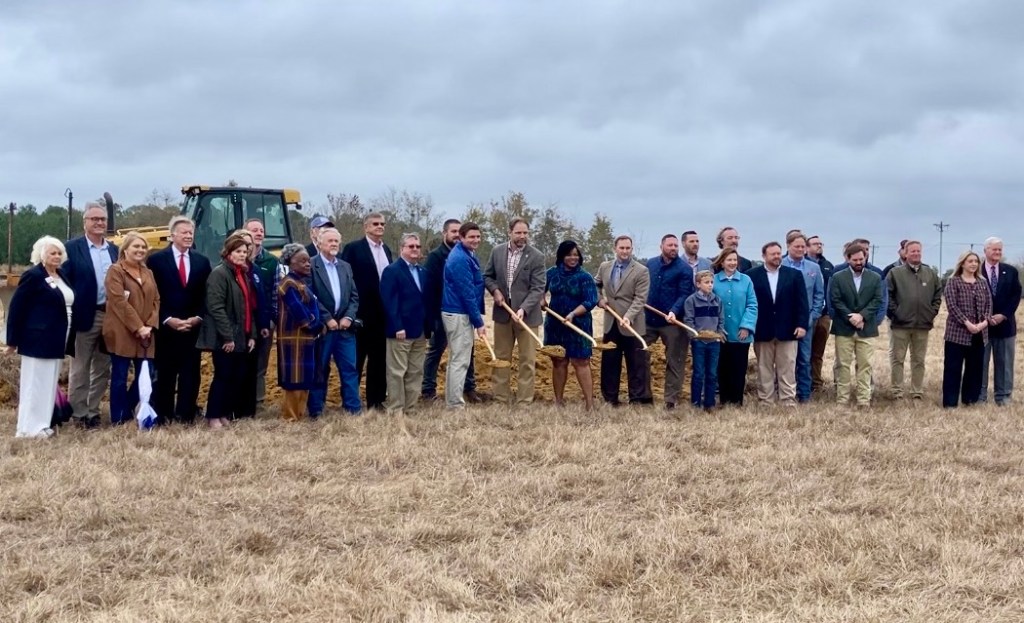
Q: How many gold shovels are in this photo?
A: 5